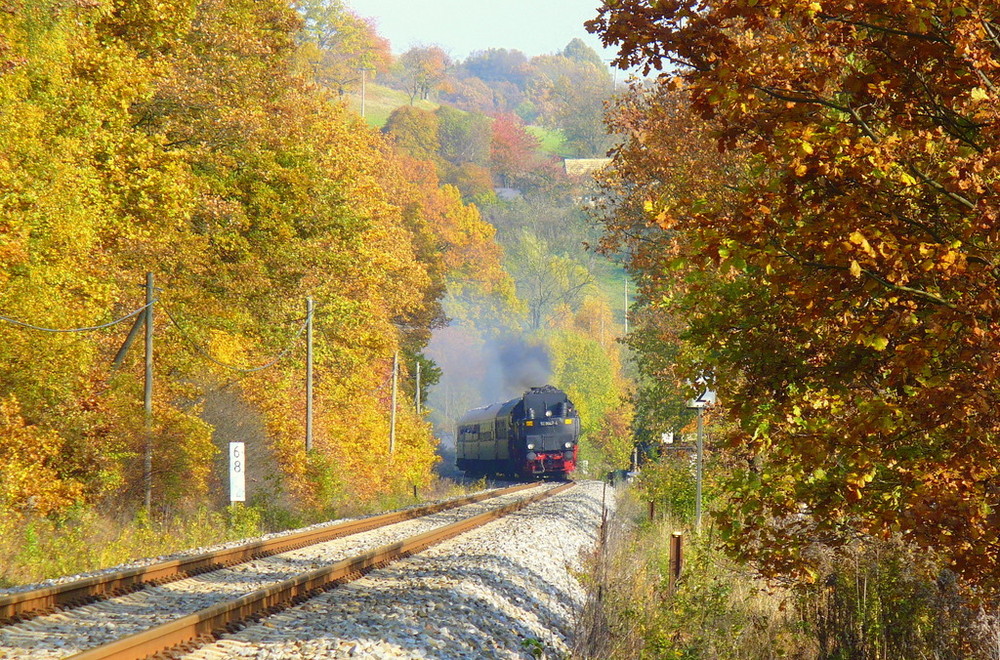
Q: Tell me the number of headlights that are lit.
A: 3